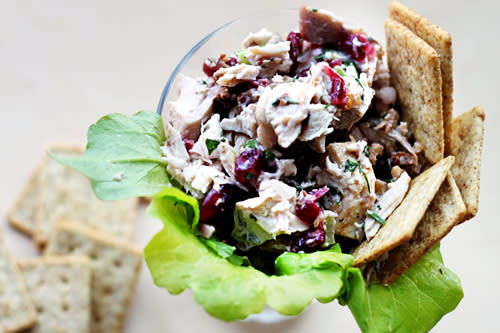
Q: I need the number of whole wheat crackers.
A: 10